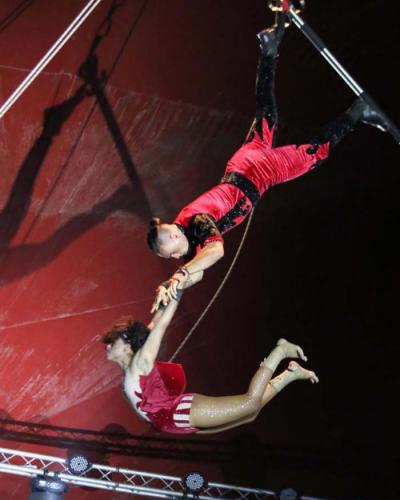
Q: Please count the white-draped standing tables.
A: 0